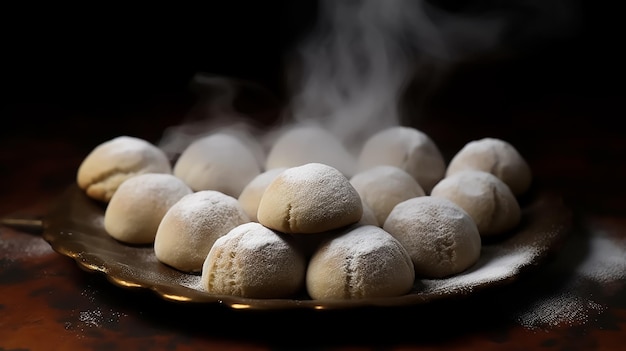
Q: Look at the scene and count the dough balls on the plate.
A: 15